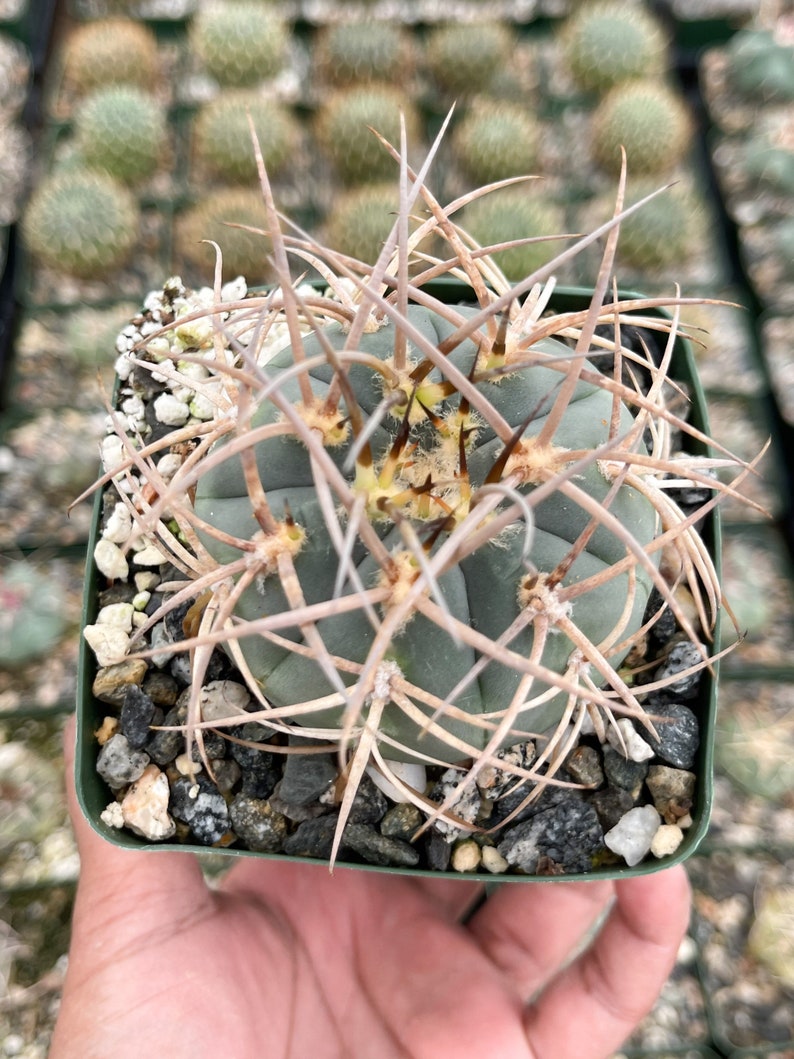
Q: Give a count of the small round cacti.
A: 15